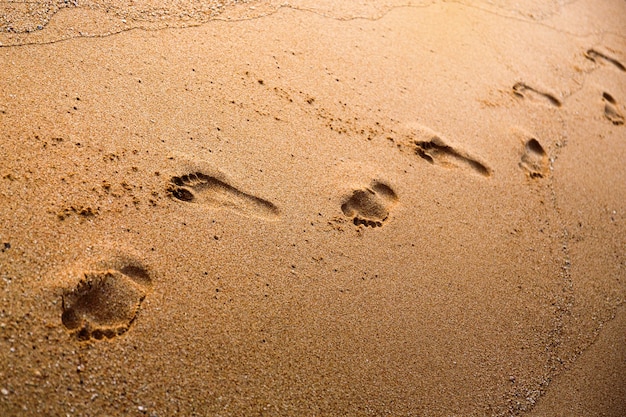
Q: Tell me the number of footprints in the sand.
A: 8